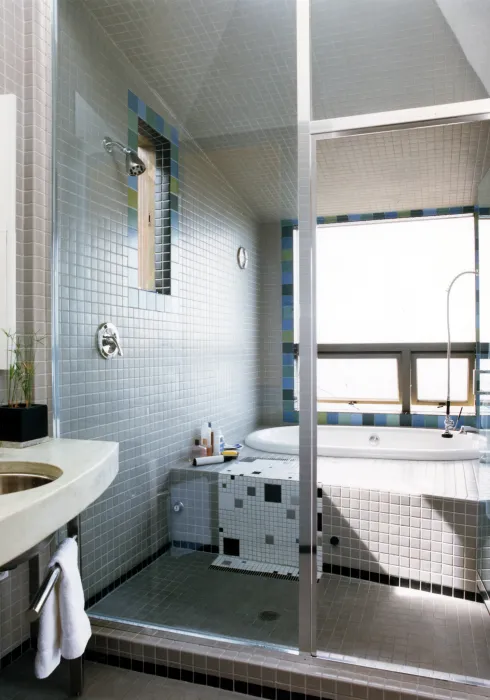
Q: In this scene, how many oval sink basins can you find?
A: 1